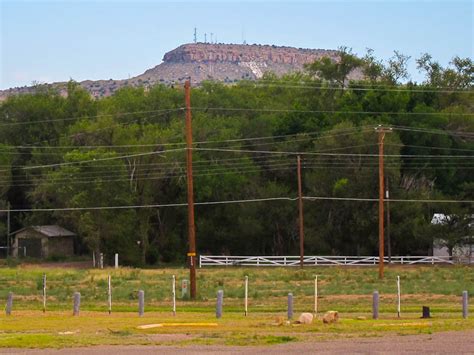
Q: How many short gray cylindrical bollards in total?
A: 7